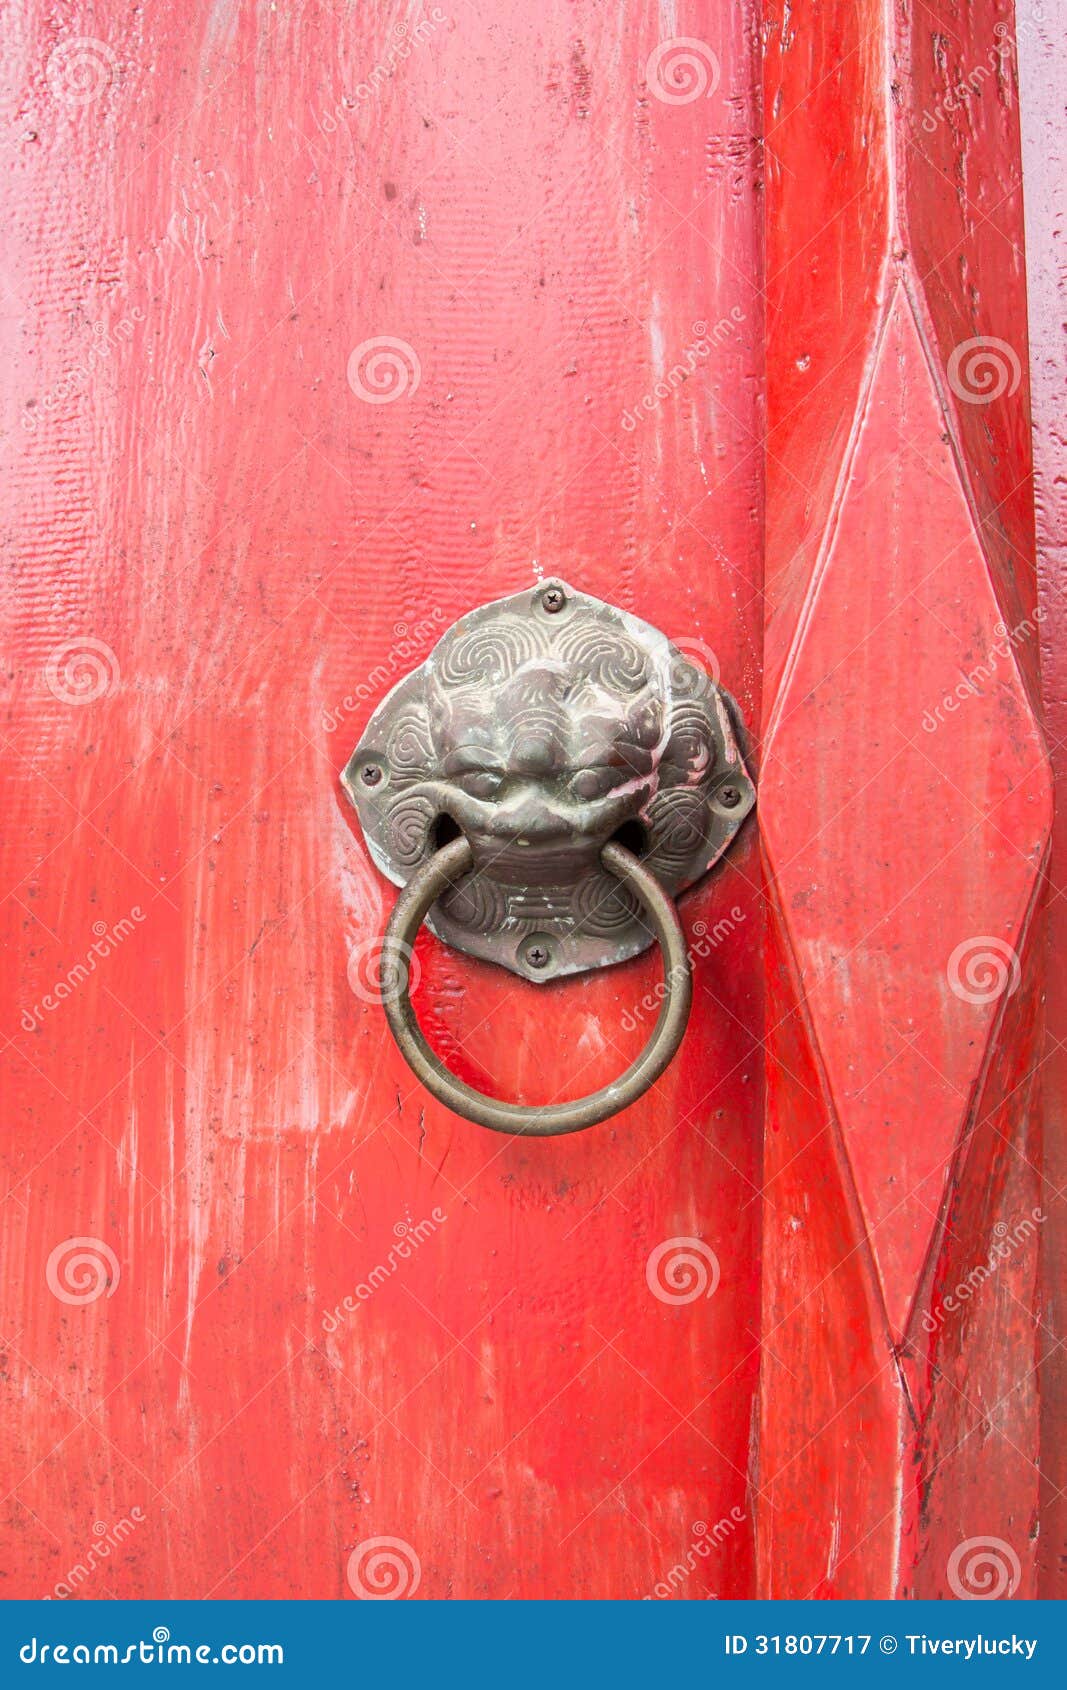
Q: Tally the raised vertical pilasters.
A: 1